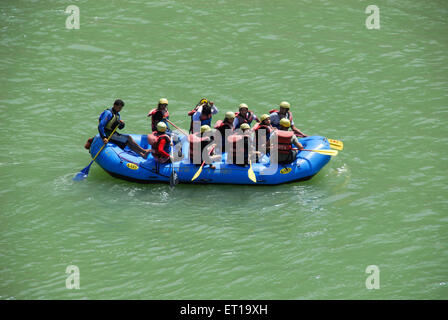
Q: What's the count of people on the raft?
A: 11